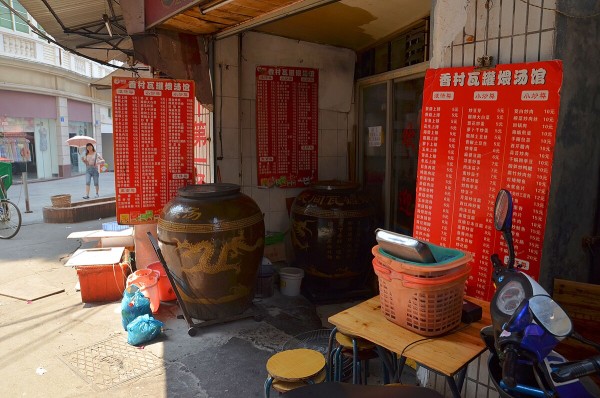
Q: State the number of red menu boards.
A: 3